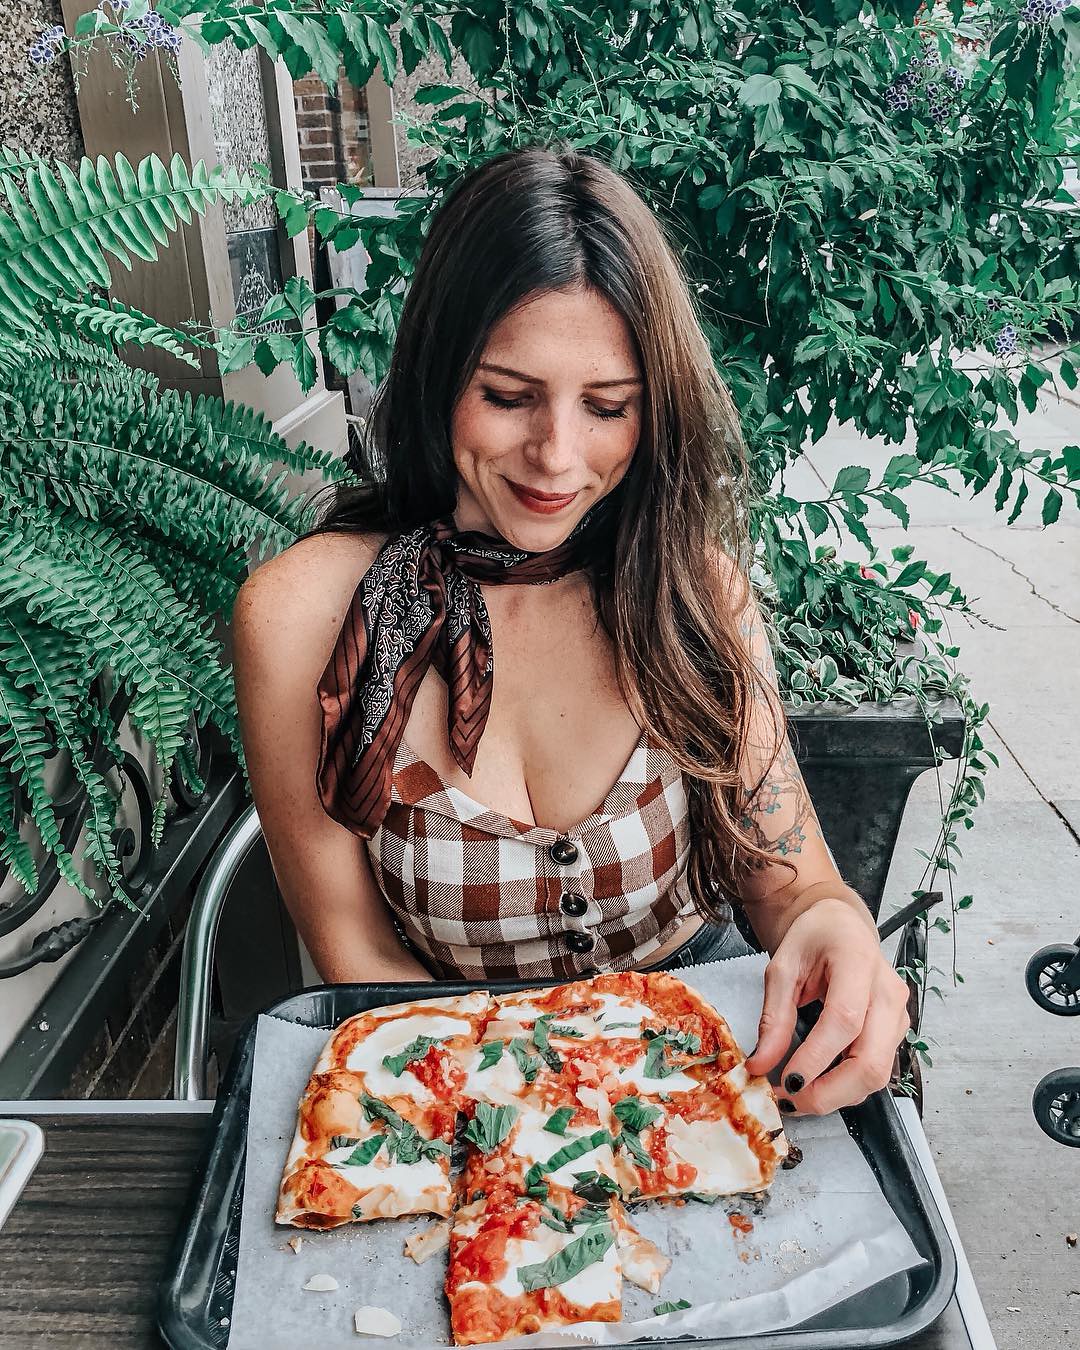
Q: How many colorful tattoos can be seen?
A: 1